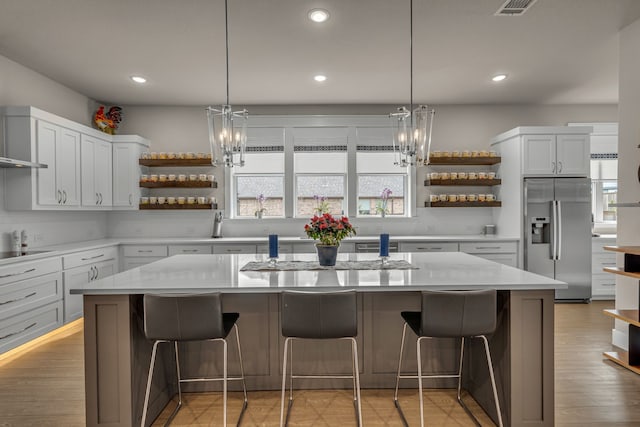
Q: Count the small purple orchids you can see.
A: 3